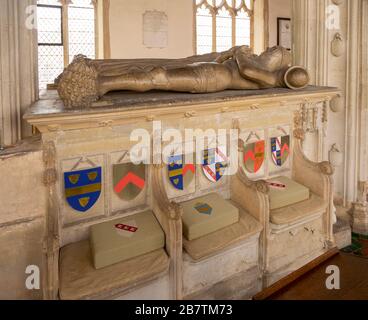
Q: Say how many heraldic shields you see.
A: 6